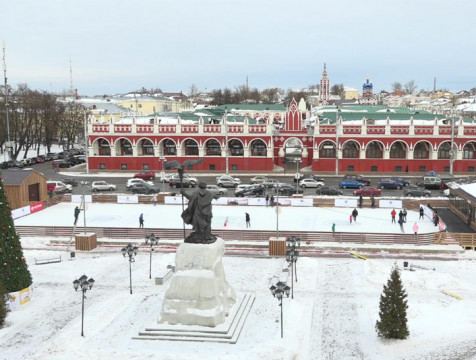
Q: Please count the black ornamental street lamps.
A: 6